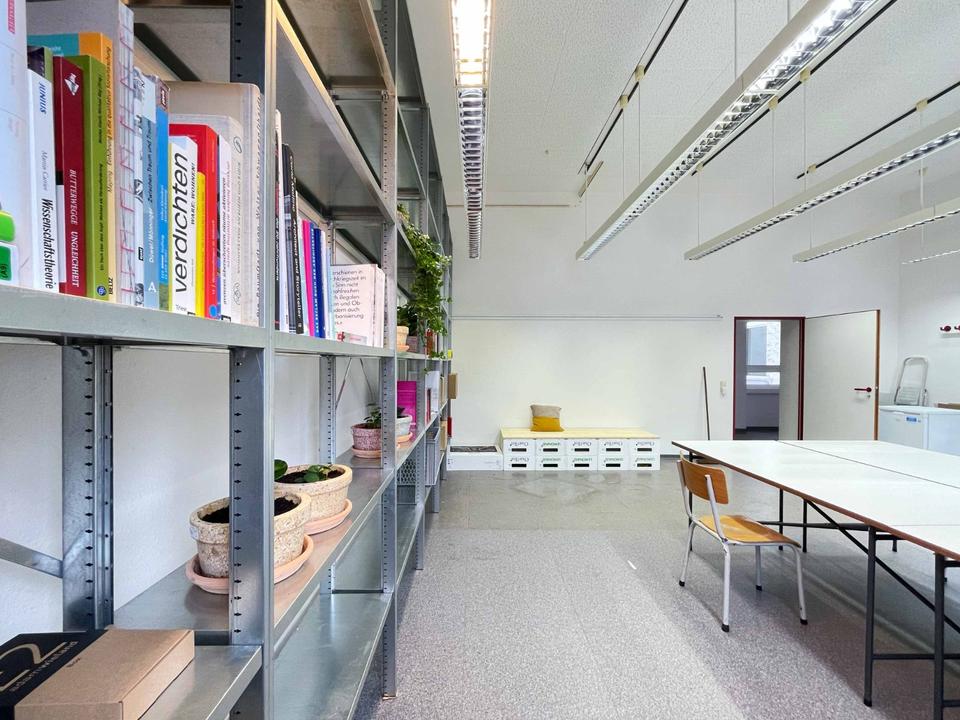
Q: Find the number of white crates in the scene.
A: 10